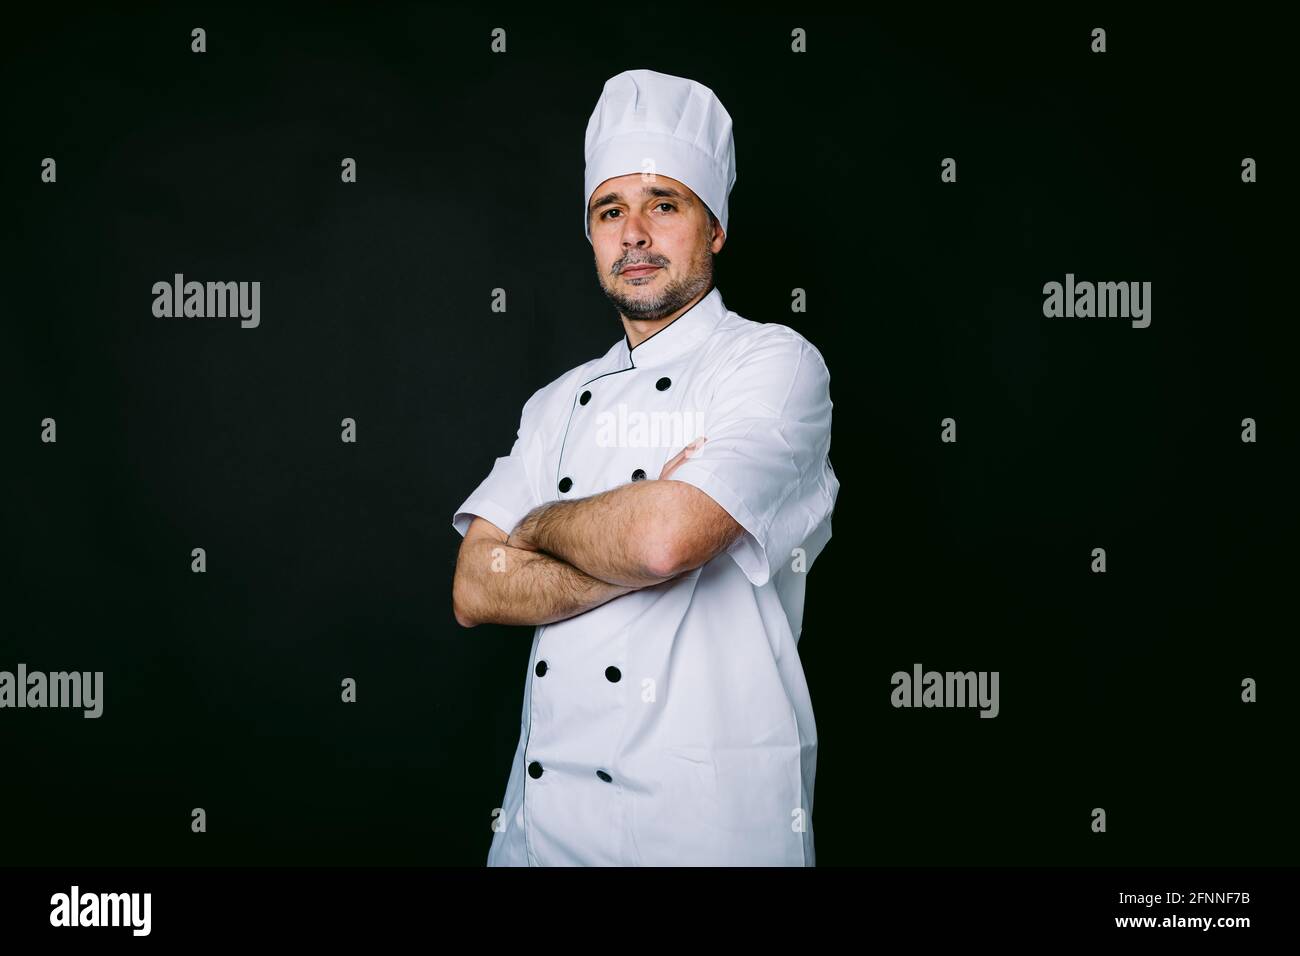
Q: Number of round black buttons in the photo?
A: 8